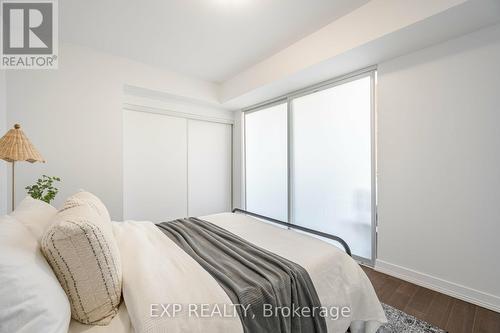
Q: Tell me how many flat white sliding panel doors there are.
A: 2